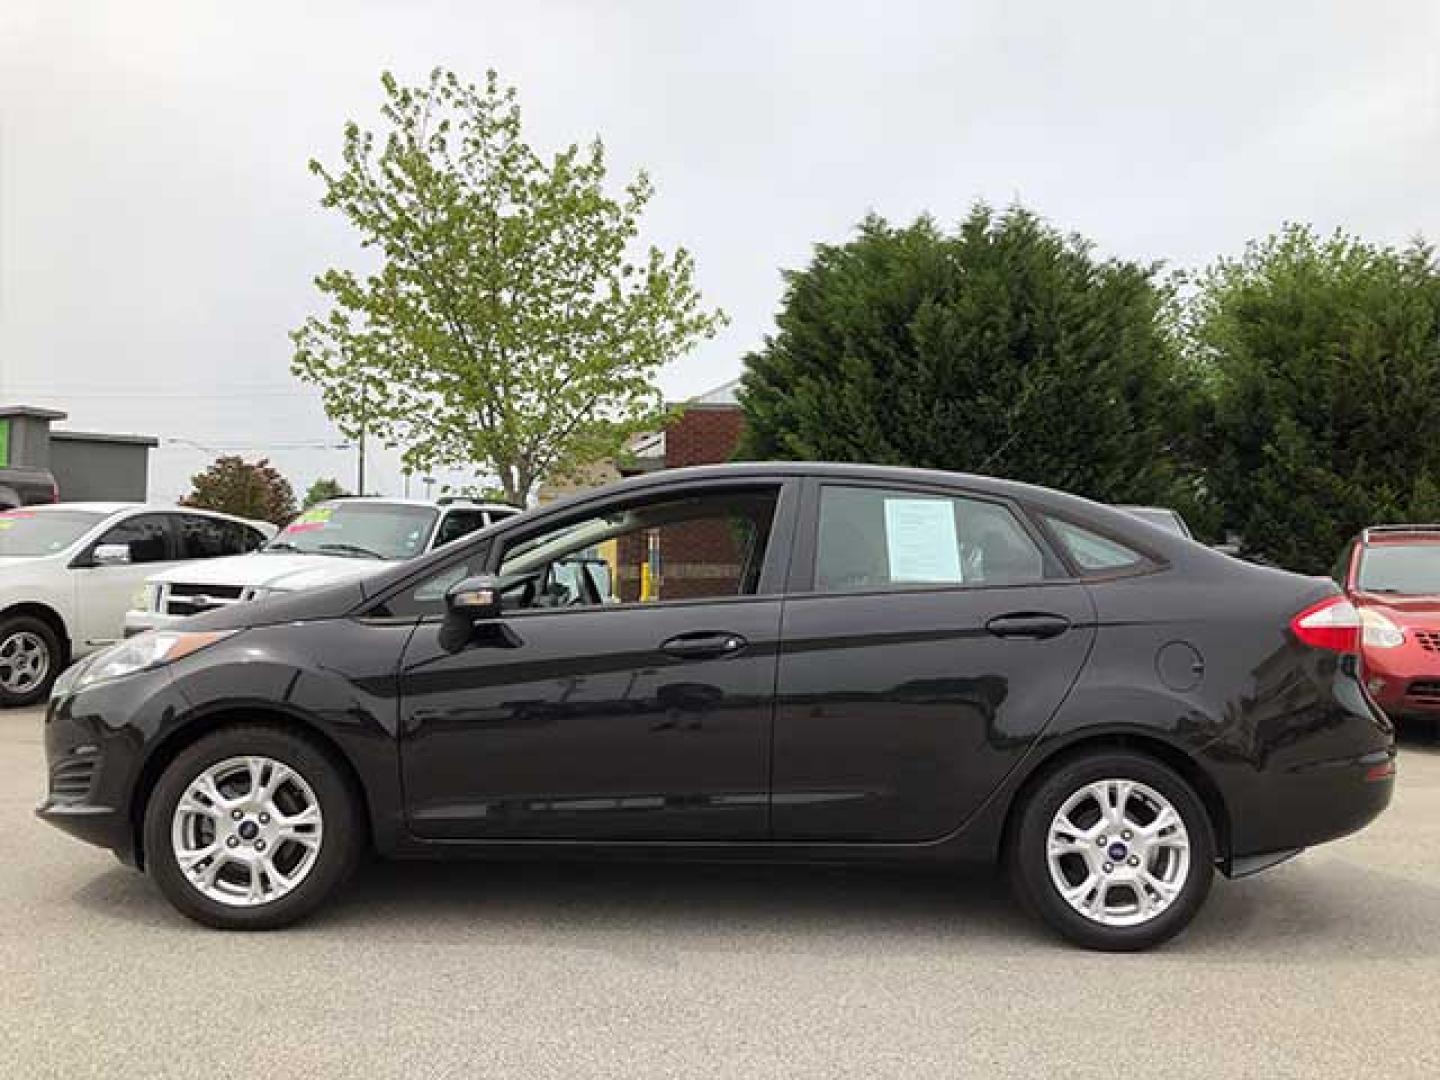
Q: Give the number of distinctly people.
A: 0